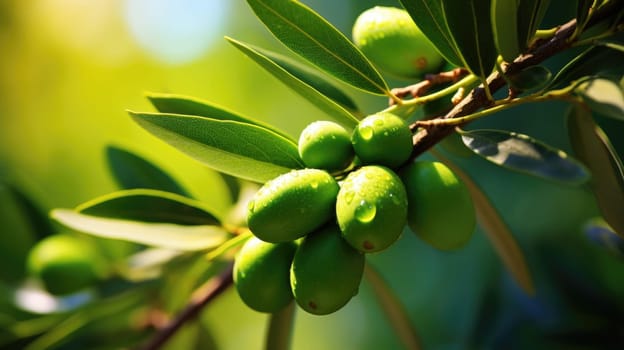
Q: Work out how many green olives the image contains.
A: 9